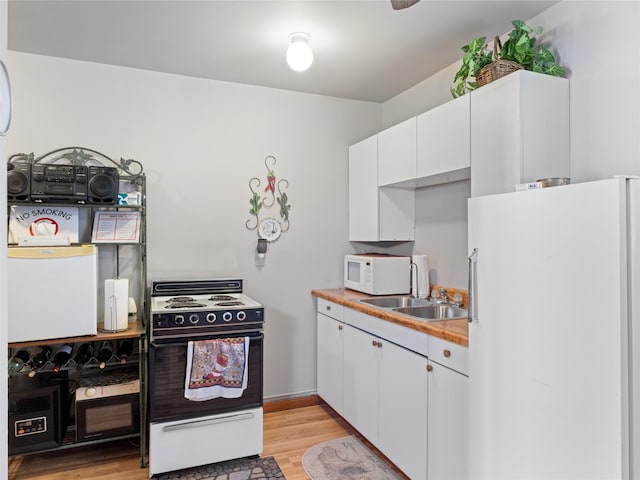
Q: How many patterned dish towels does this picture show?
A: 1